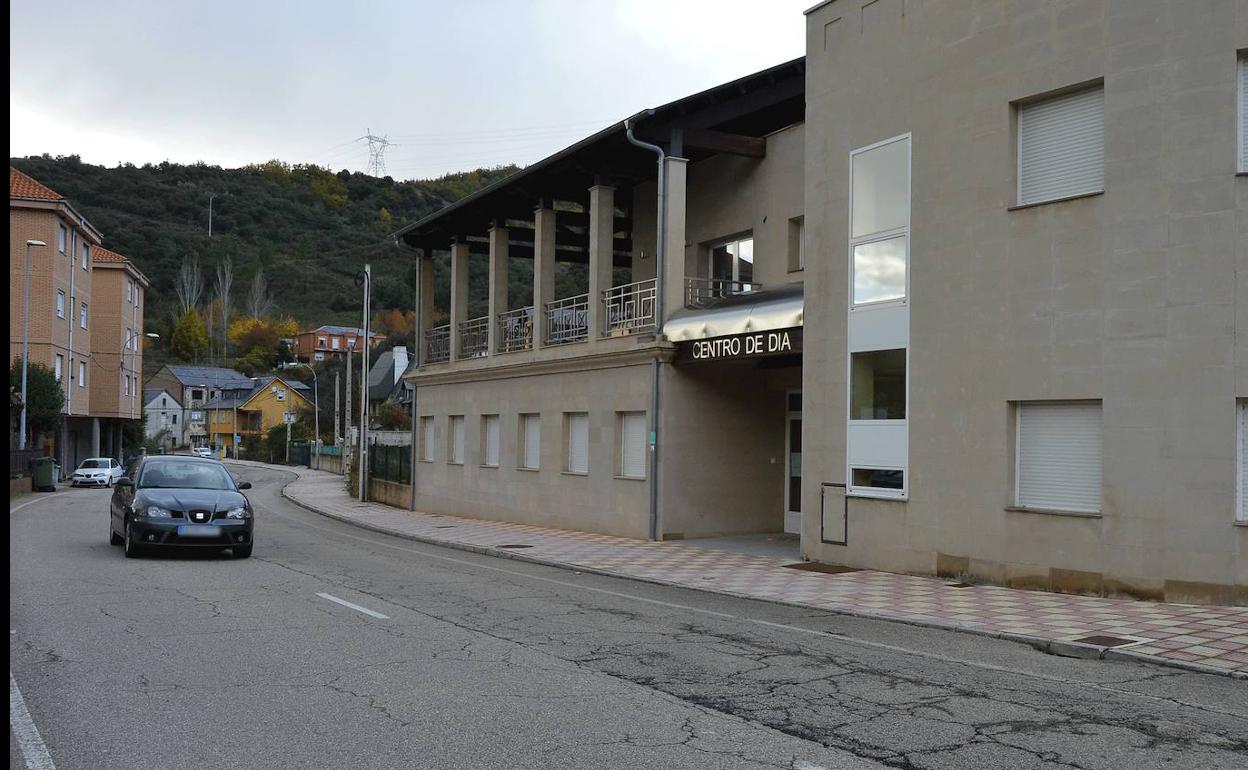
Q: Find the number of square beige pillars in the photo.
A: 6